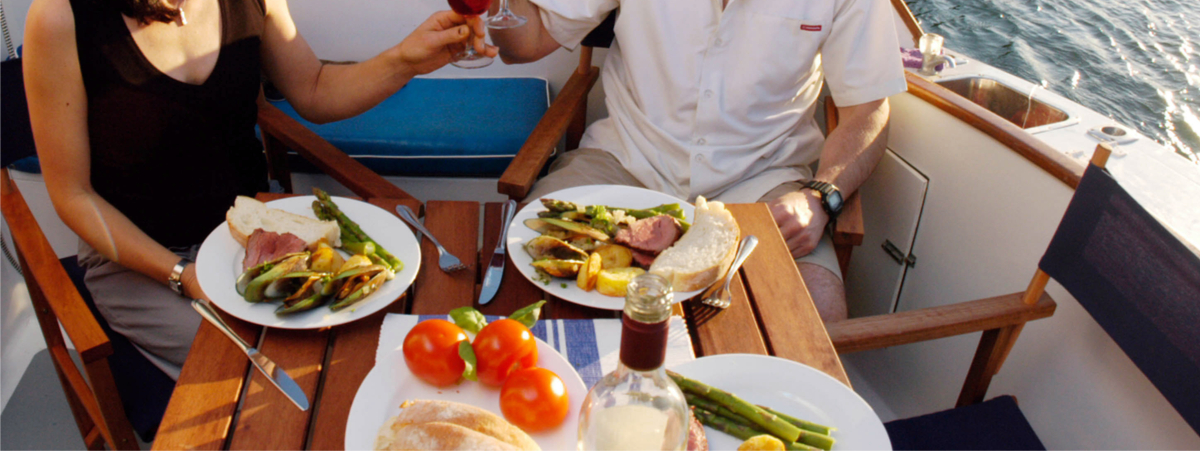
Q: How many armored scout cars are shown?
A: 0